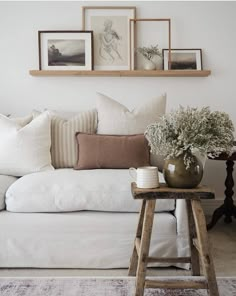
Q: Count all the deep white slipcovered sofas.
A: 1